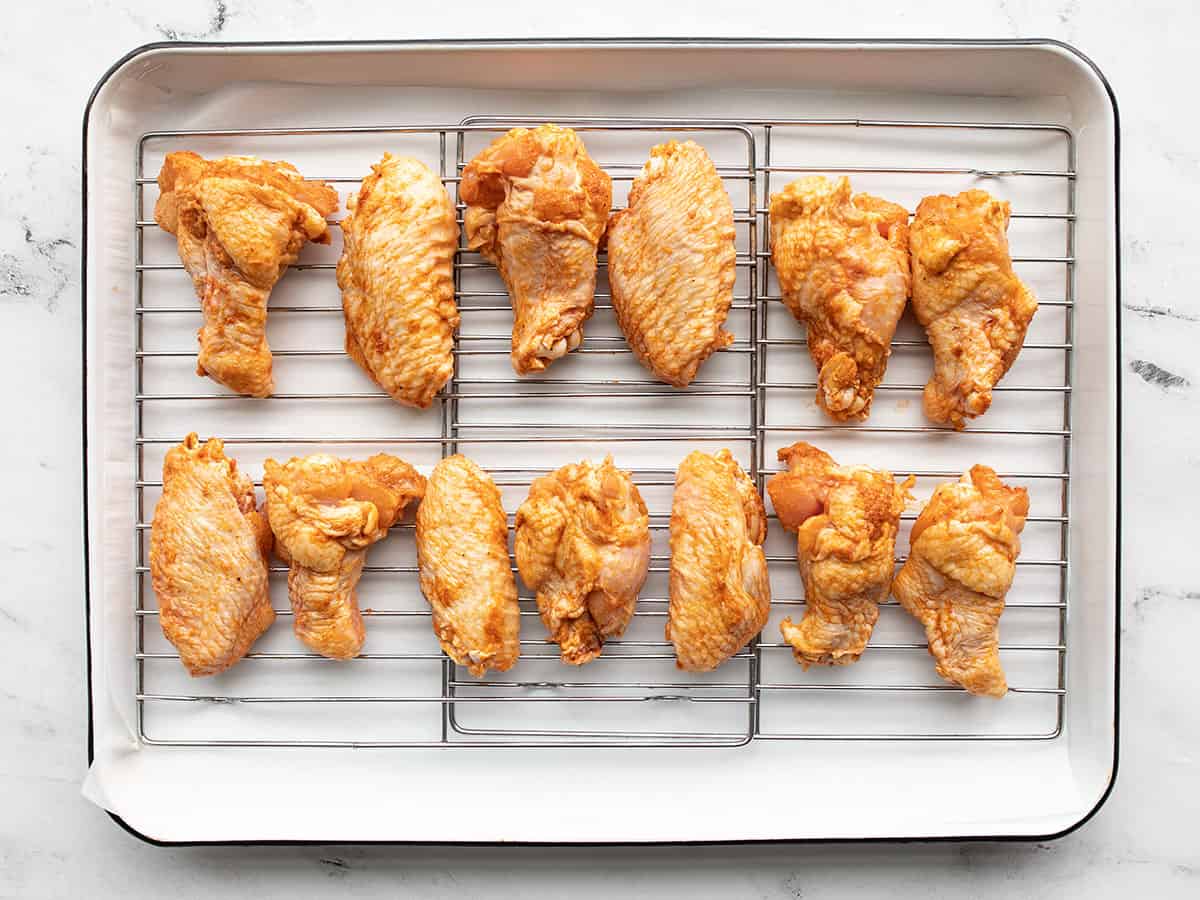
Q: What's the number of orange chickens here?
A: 13